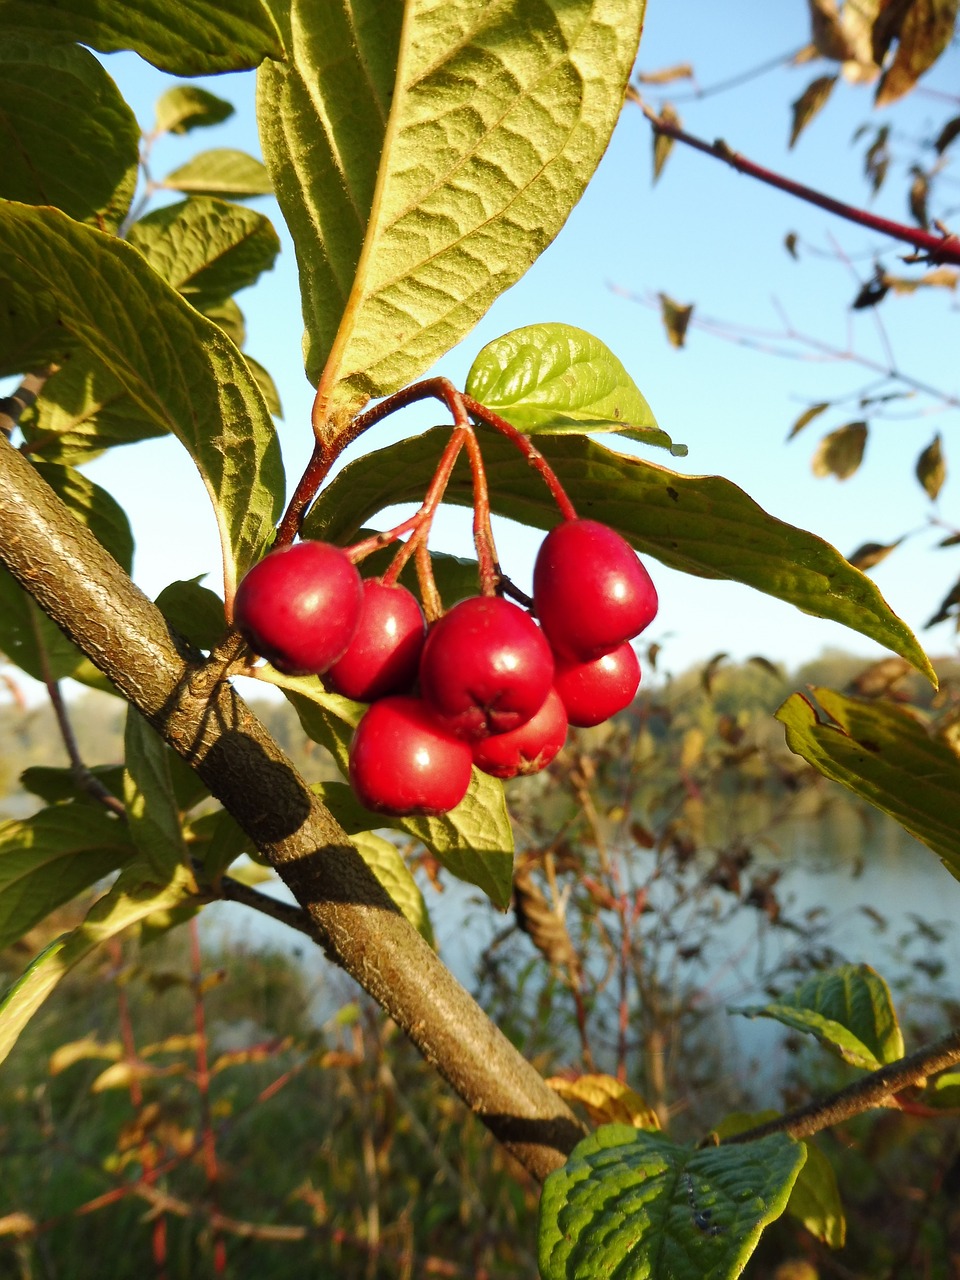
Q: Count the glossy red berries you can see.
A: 7